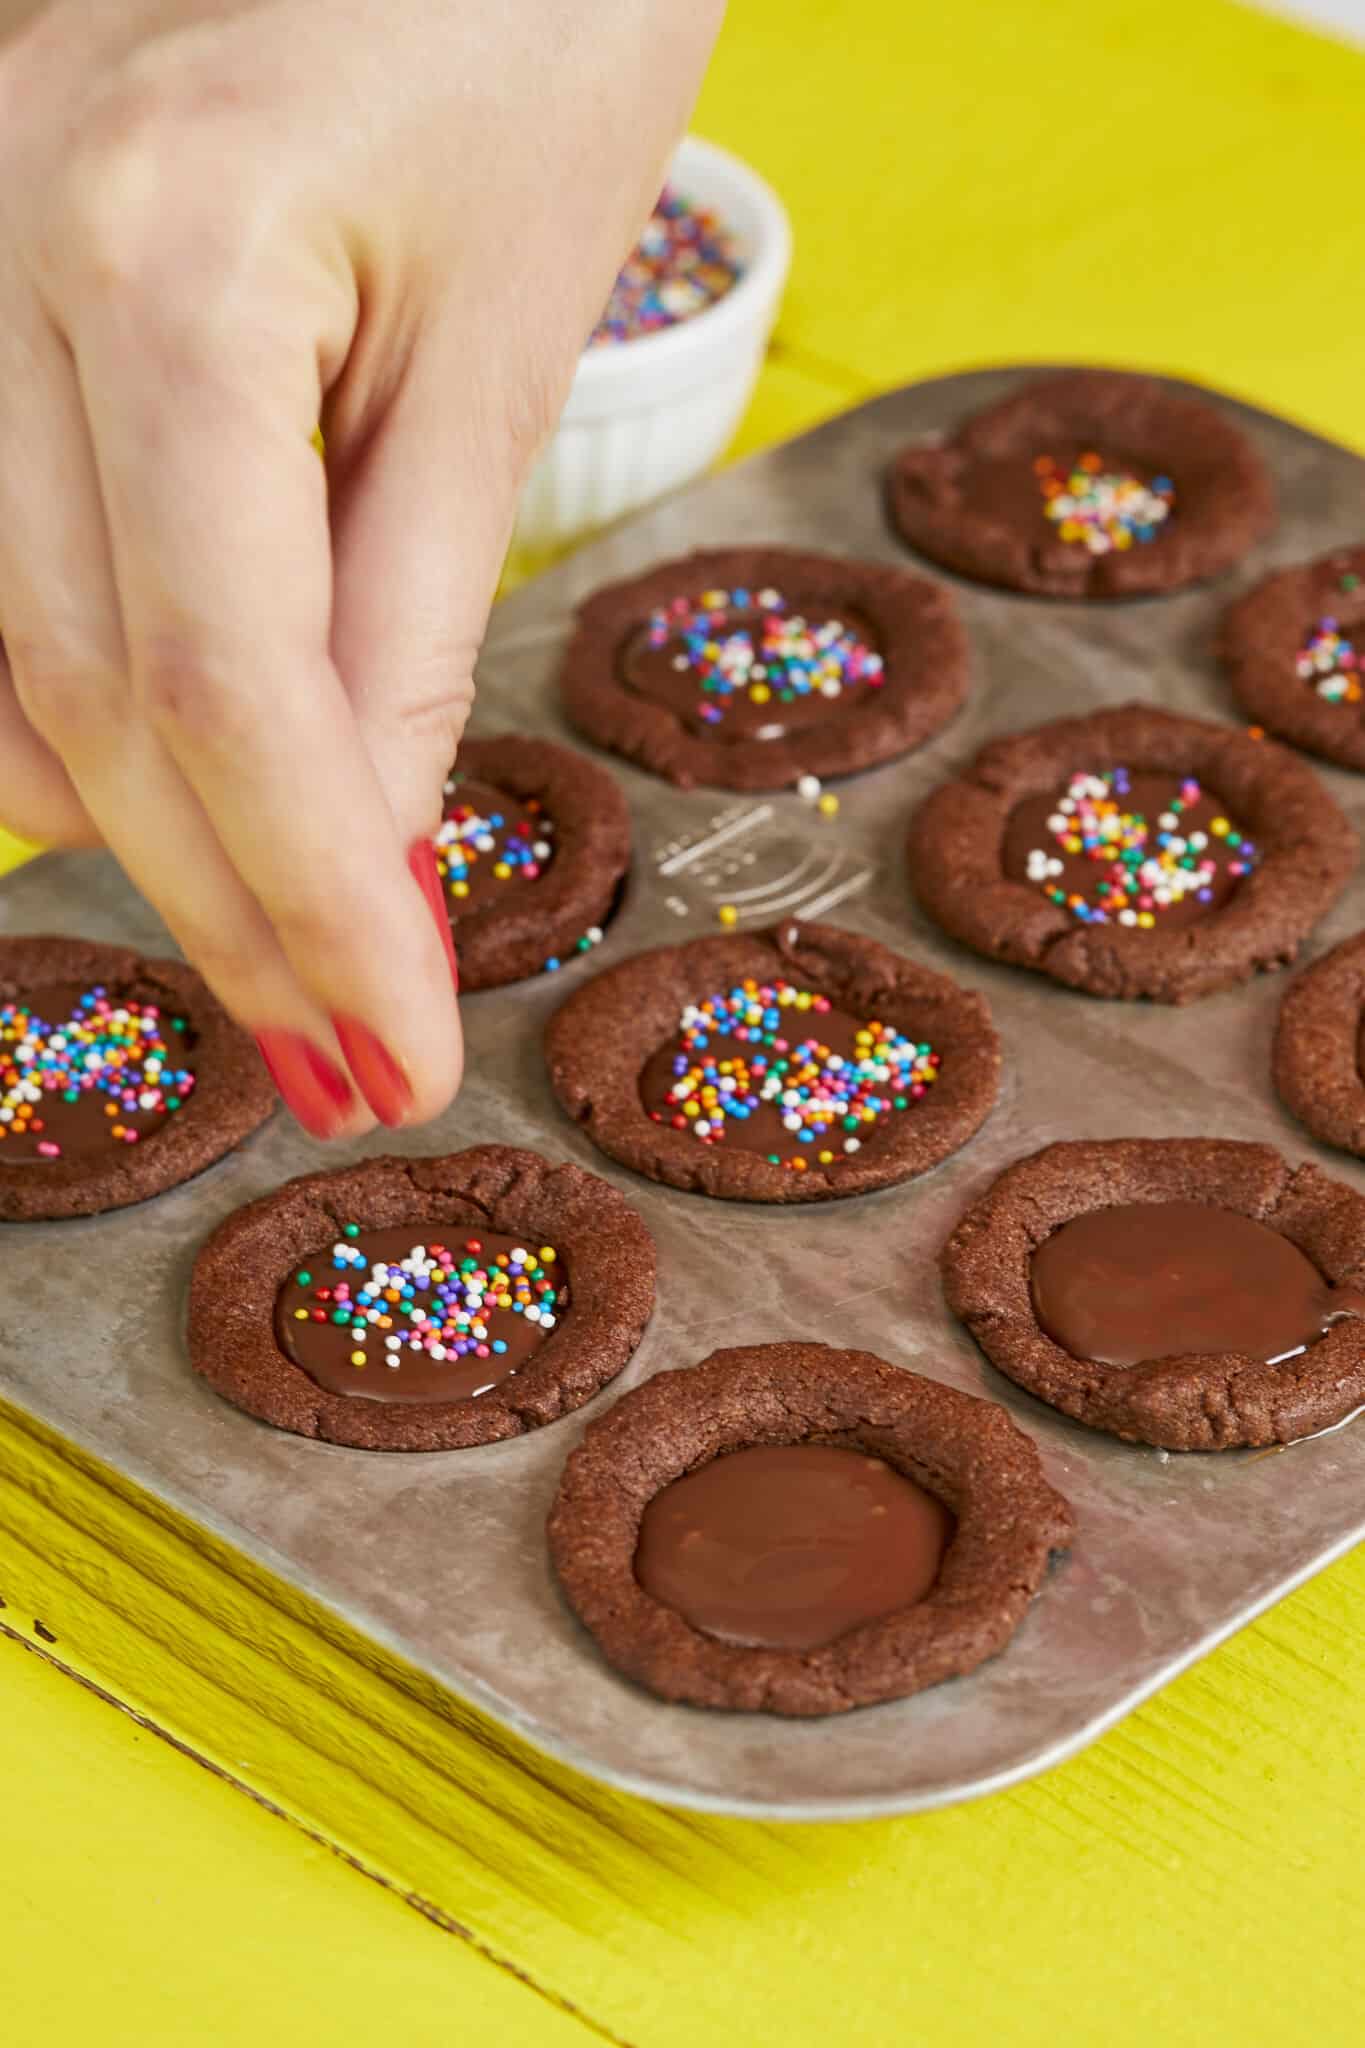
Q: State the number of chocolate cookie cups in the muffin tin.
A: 11